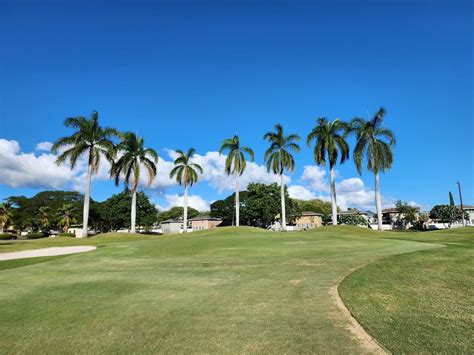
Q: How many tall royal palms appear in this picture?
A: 7